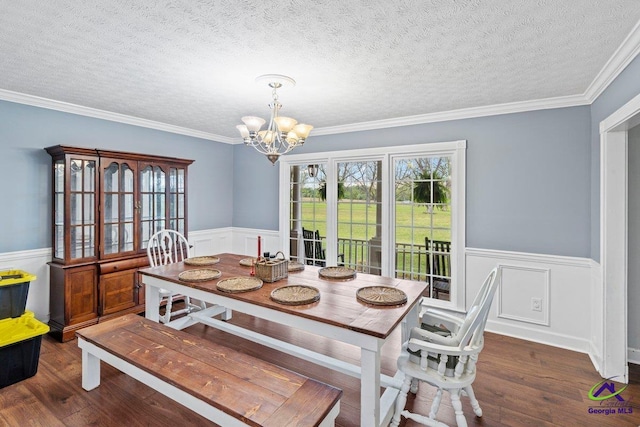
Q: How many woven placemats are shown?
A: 8